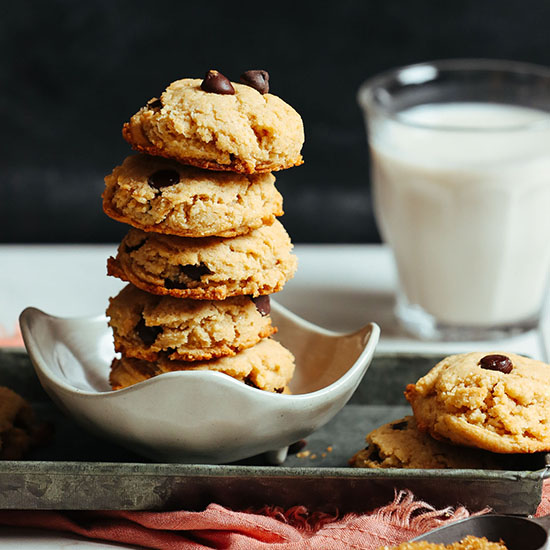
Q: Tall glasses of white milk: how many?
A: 1